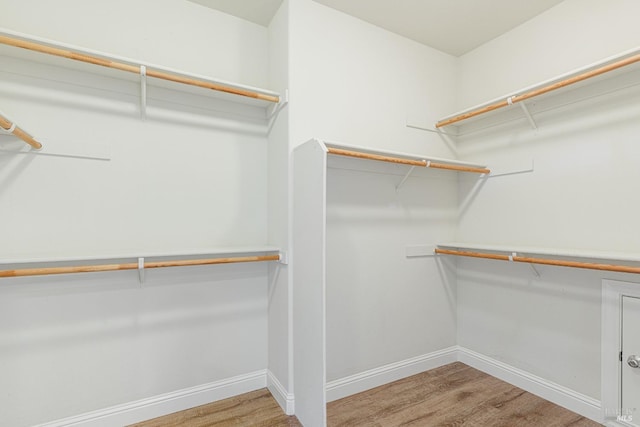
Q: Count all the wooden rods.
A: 6